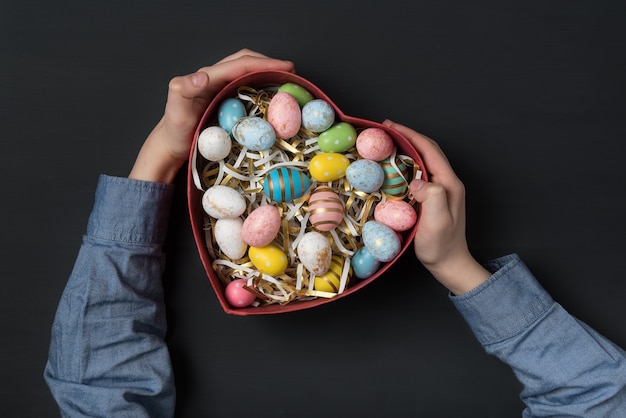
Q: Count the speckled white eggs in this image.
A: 4